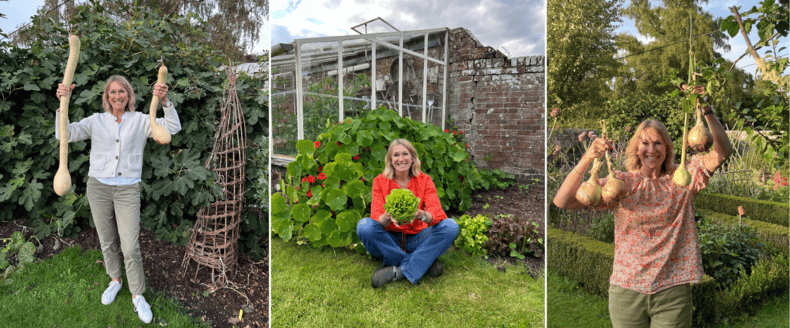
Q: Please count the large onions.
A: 4